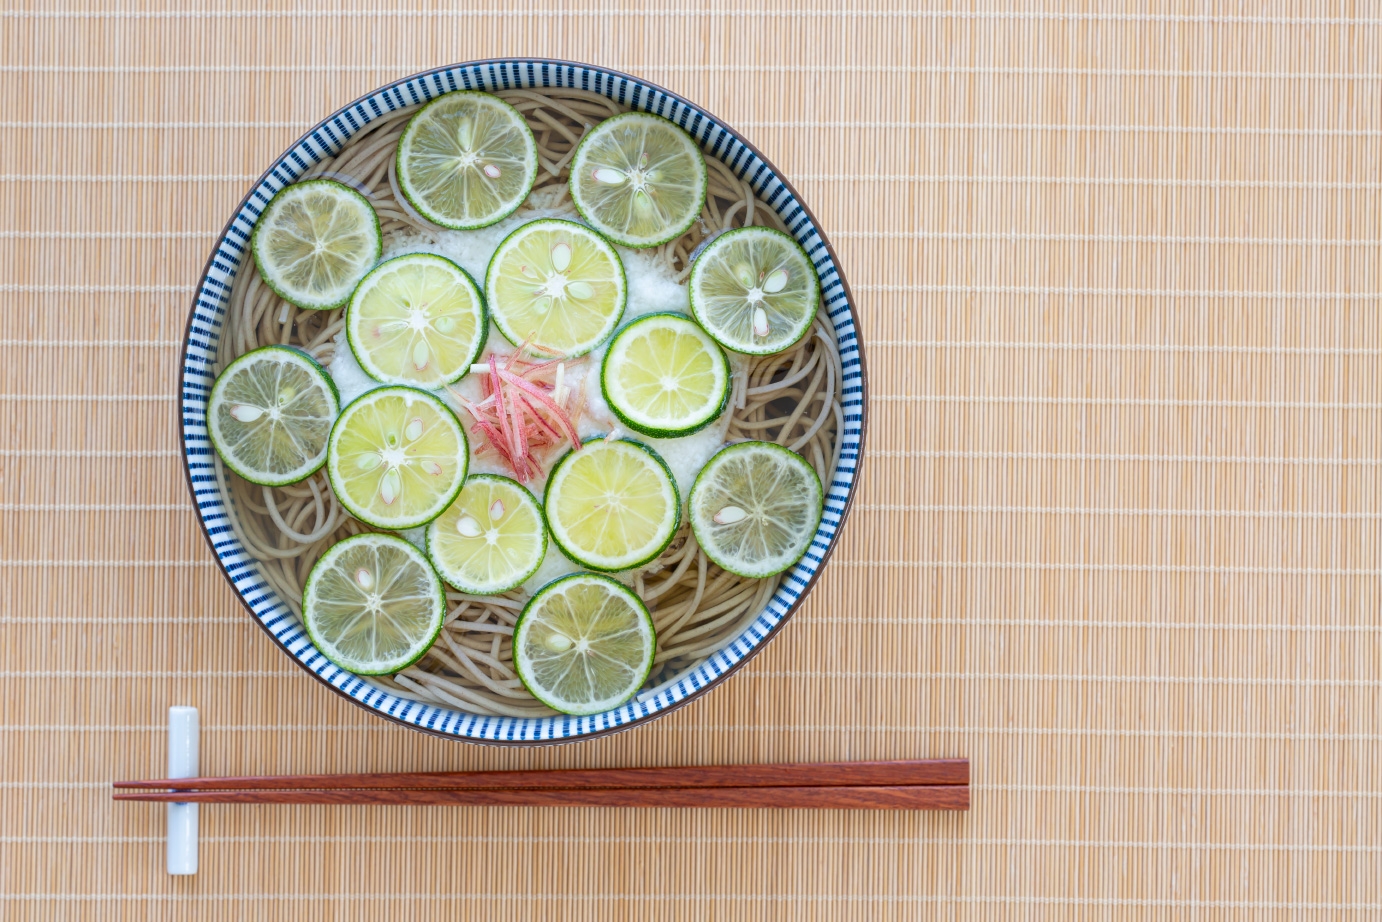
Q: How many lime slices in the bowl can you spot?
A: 14